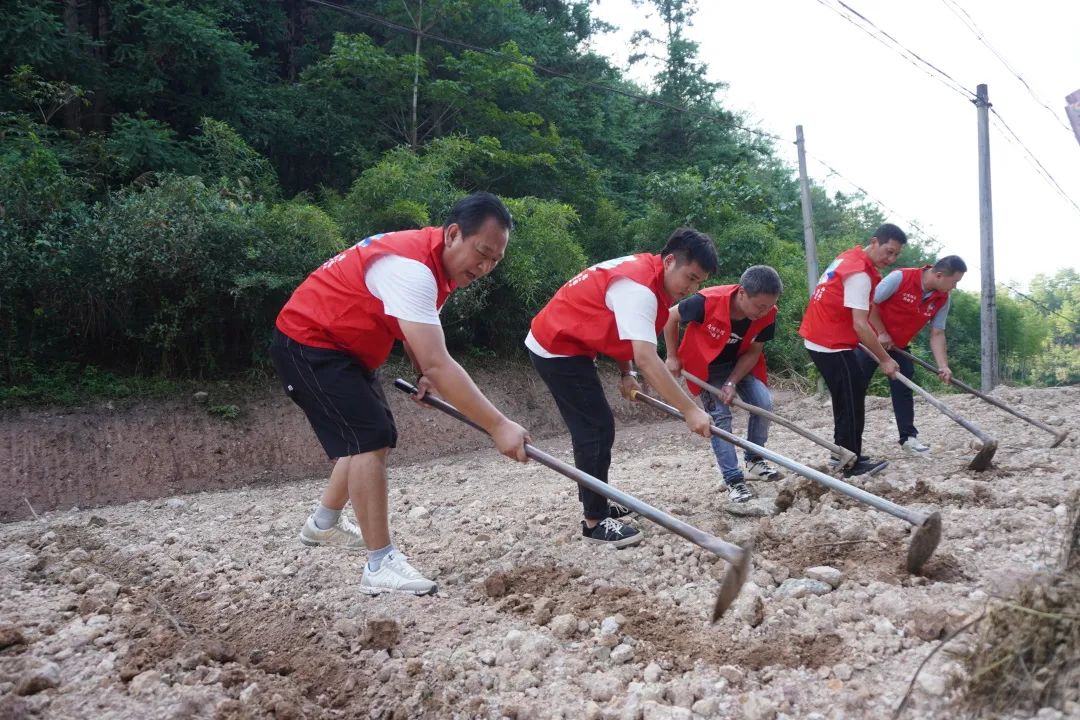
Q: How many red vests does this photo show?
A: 5